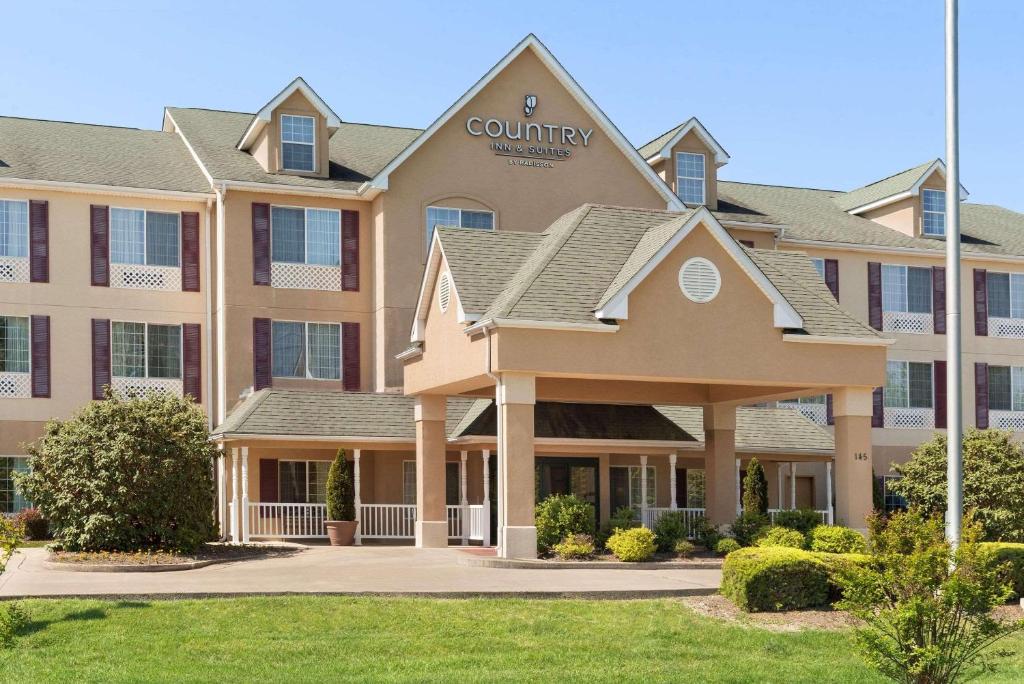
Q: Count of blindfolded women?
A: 0